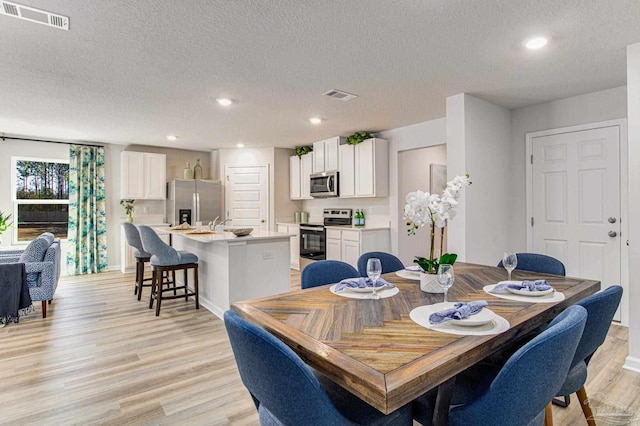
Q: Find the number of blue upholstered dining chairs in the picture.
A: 6